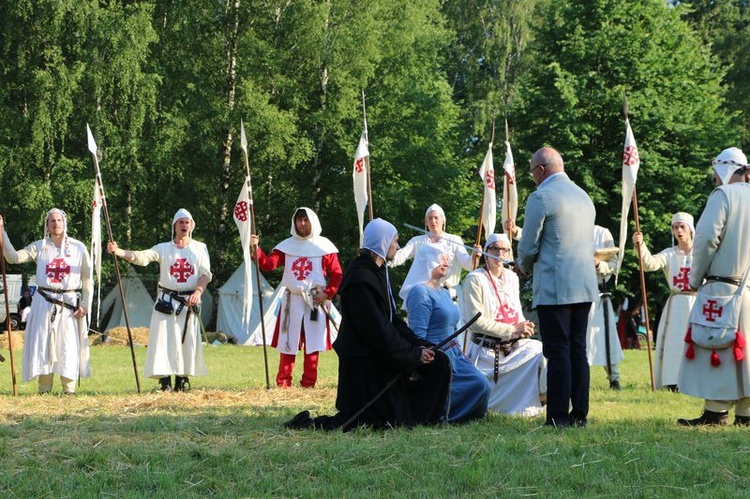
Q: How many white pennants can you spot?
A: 6